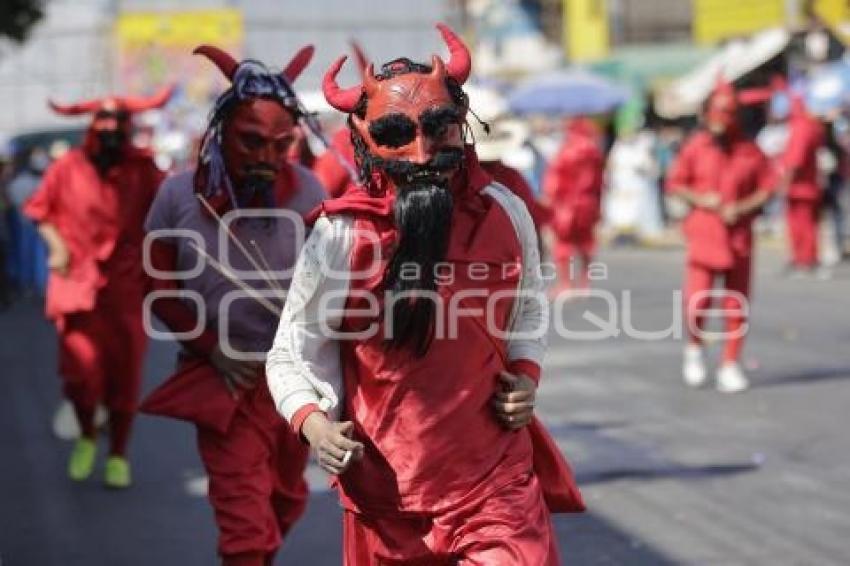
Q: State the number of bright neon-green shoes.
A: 2